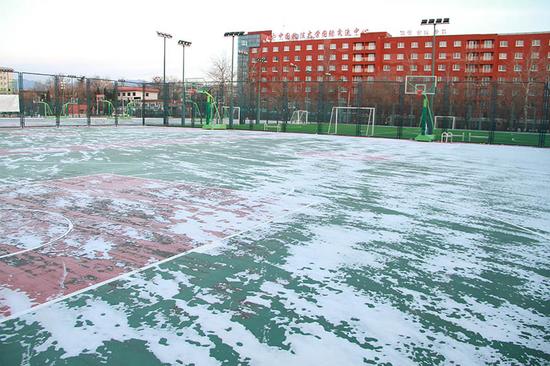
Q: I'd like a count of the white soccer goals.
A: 4